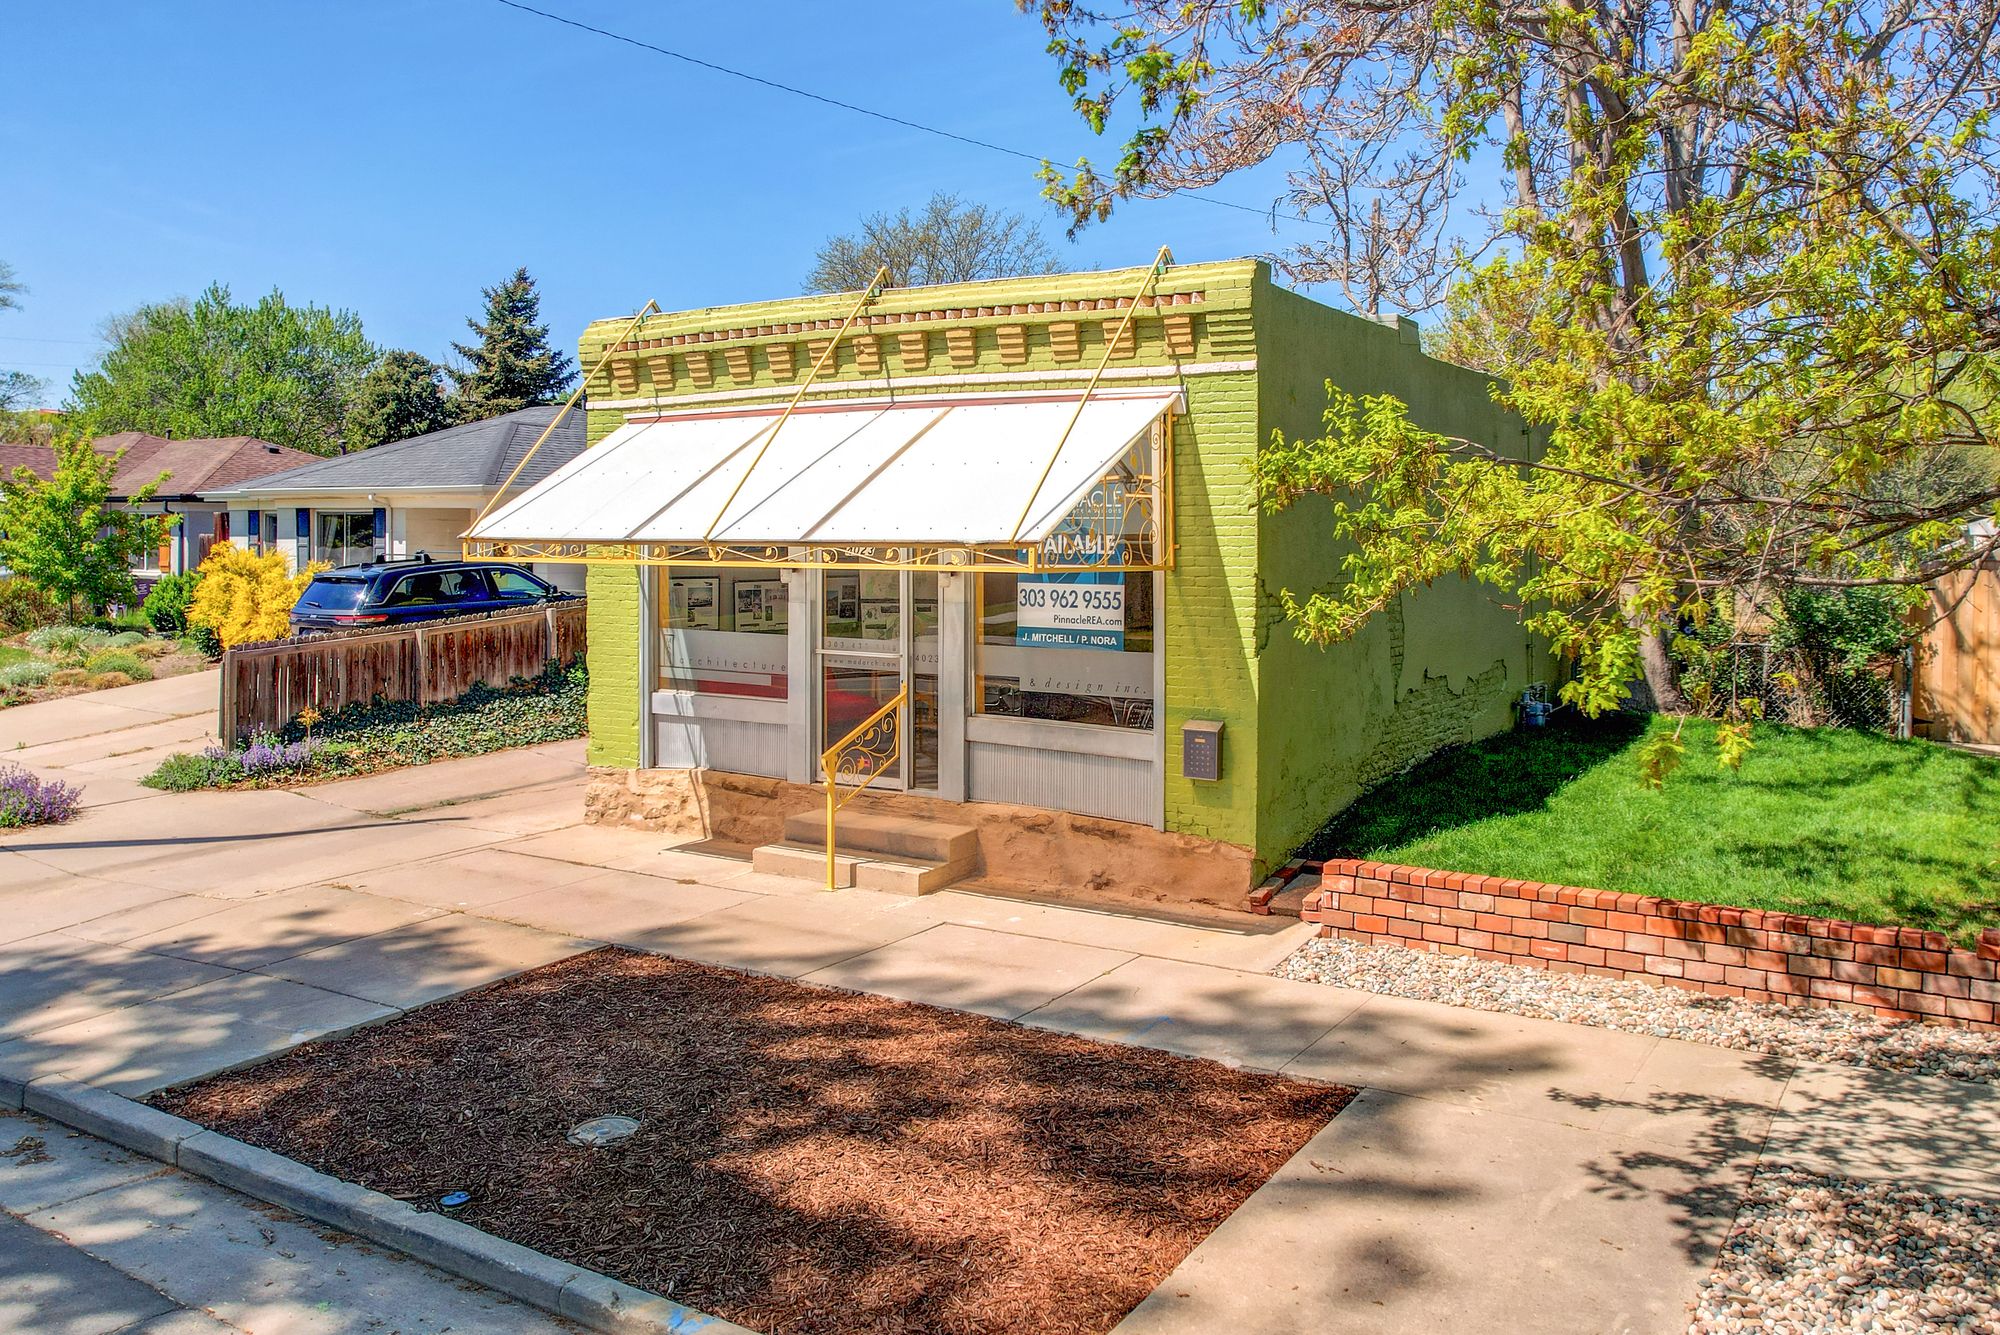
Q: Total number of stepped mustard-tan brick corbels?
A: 13